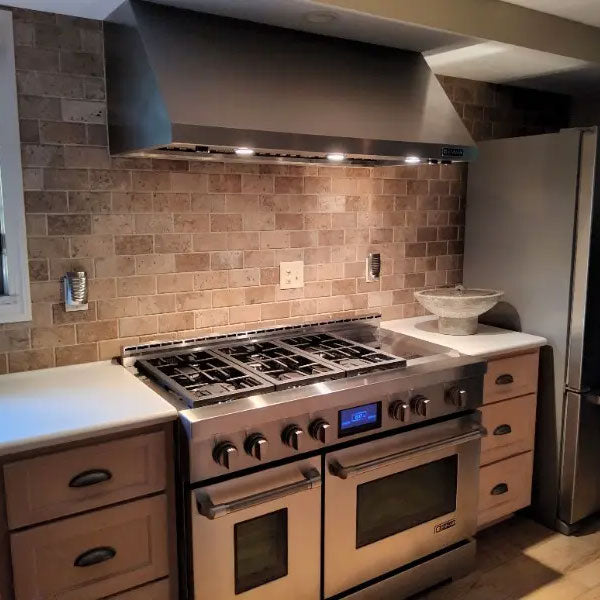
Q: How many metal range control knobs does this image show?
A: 7